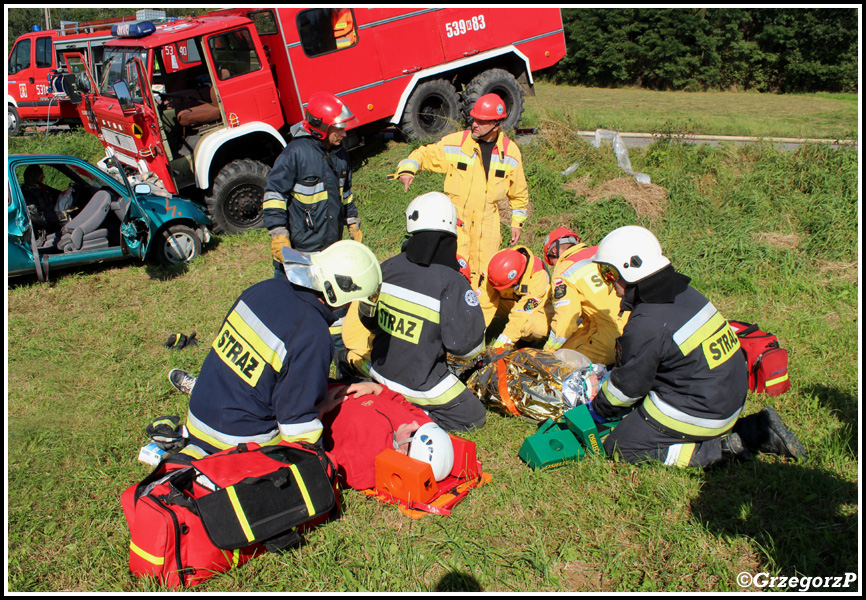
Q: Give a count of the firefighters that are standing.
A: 2